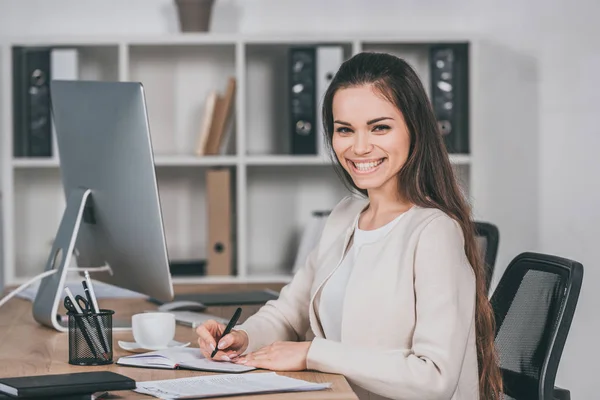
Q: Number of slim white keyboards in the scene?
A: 1